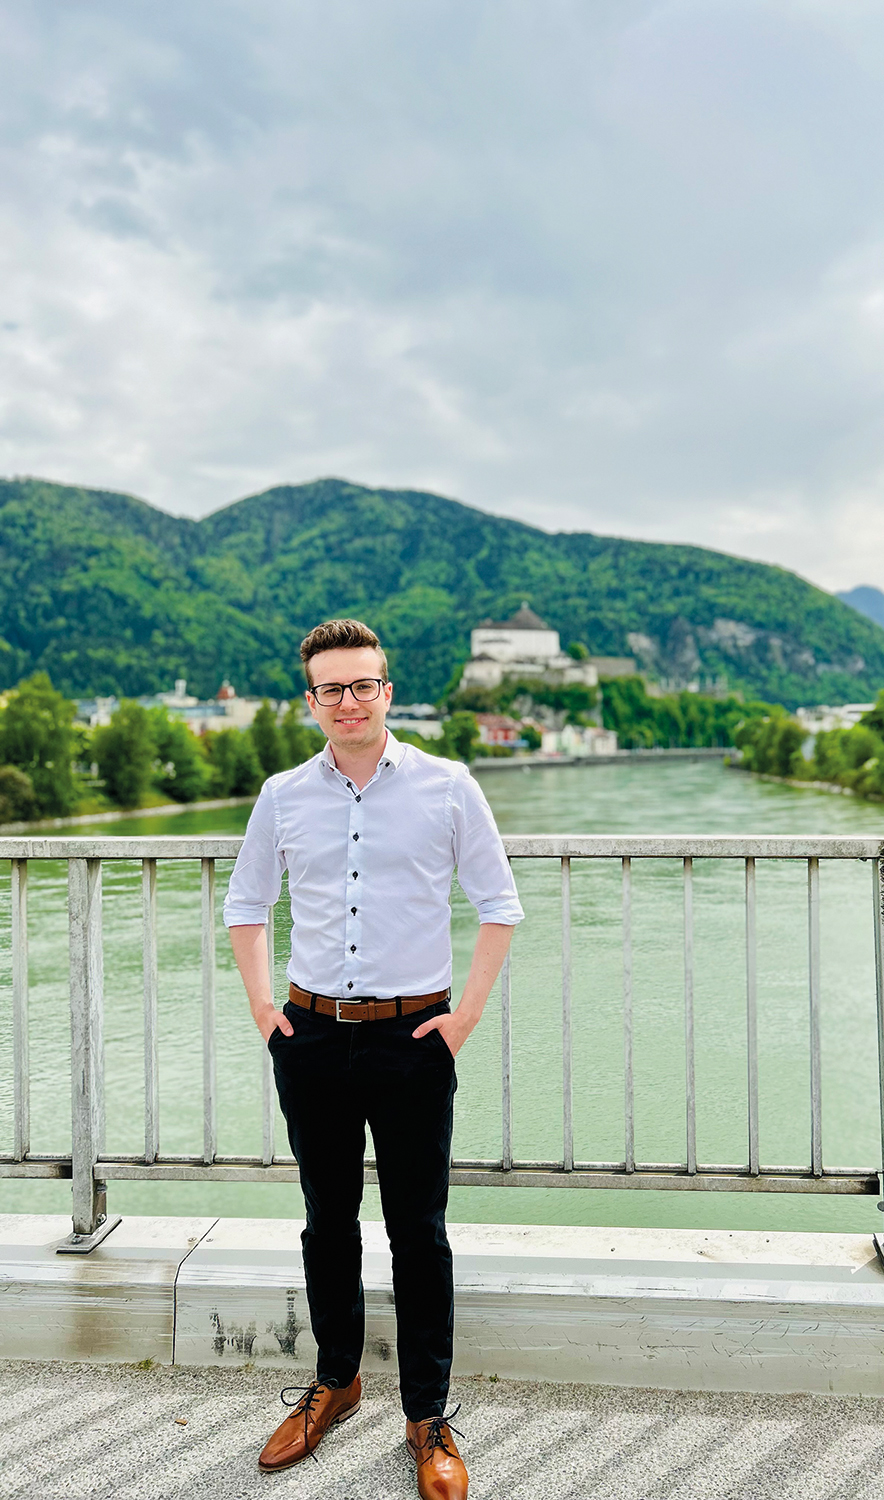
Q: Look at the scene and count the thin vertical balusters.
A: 10